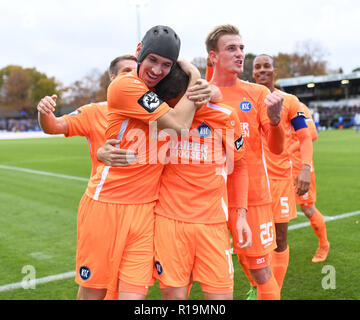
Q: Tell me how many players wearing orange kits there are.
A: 6